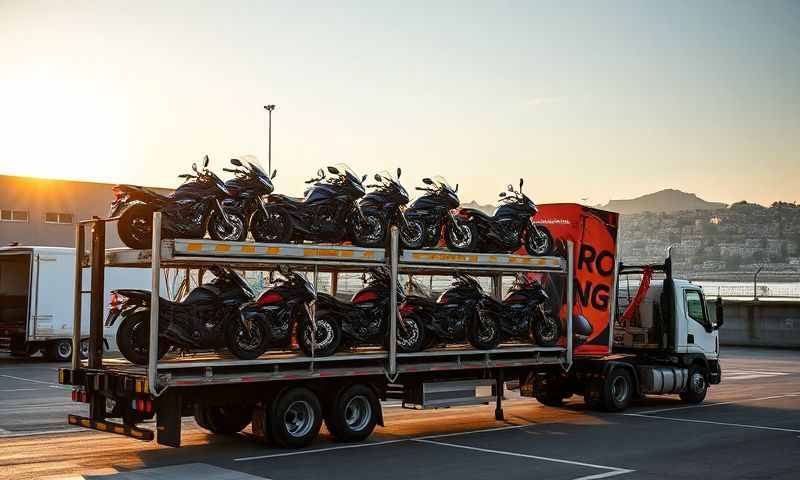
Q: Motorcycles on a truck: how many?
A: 11